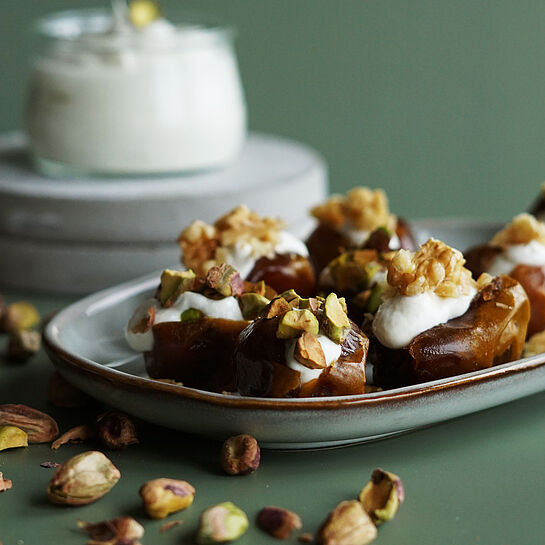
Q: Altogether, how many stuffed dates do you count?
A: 7